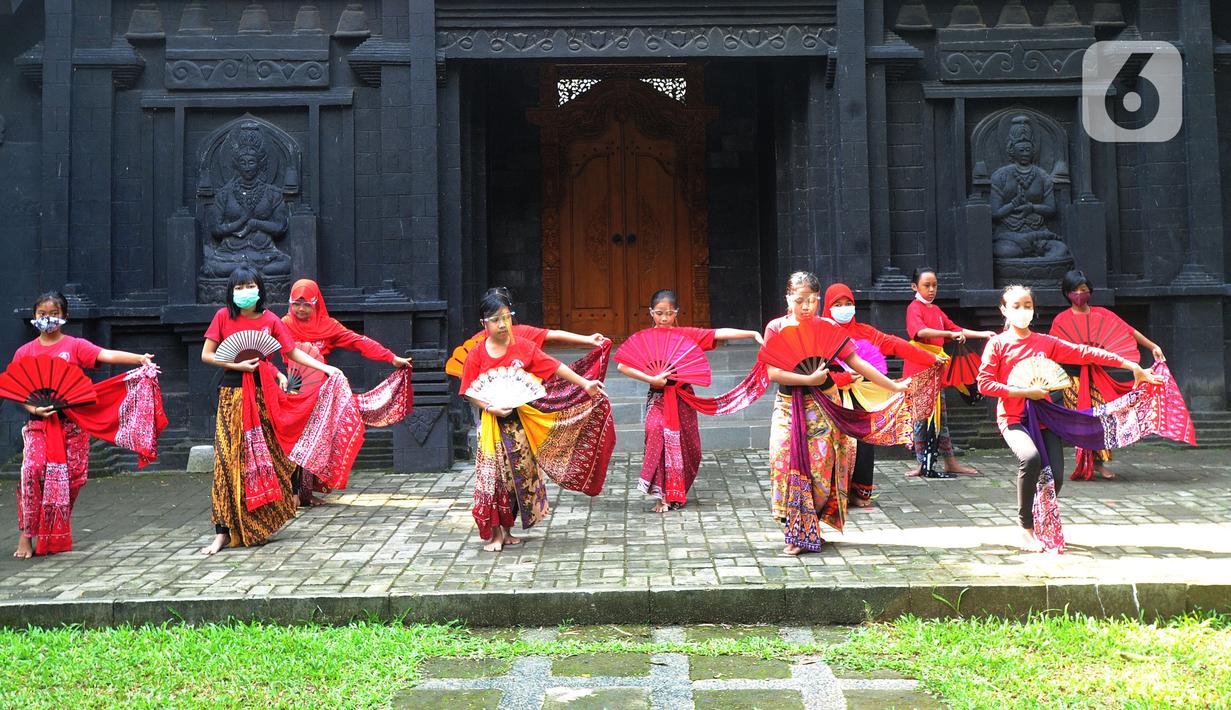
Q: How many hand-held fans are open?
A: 11